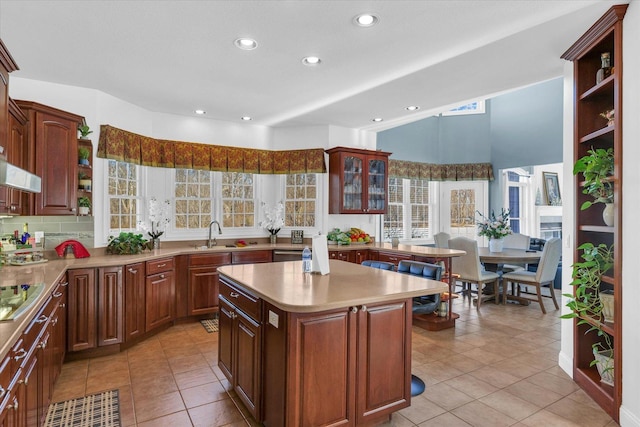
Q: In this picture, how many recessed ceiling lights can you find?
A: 7